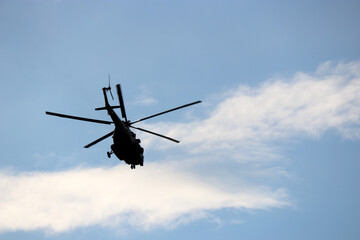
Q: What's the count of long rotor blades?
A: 5